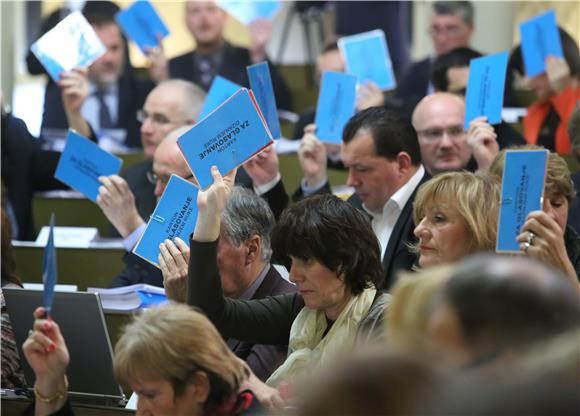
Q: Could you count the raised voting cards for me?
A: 14